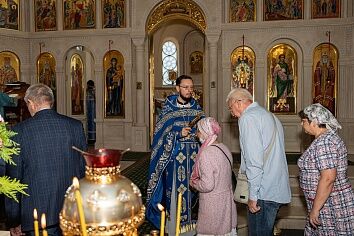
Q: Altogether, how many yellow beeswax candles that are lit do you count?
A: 4